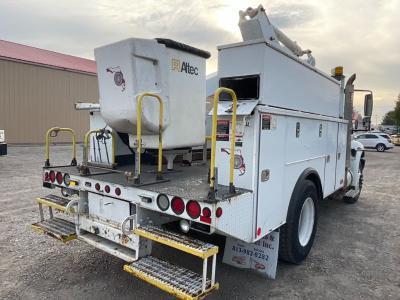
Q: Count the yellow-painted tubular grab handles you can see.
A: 4